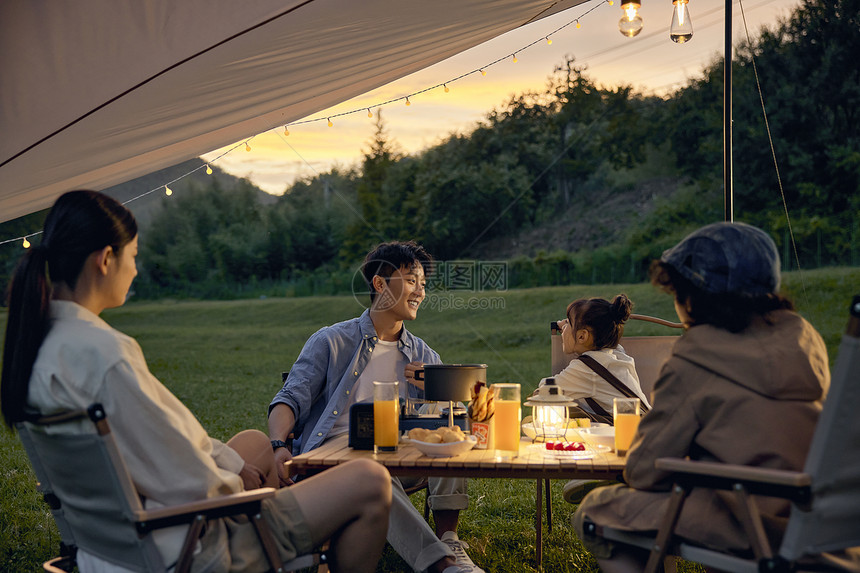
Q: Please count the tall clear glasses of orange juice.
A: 3